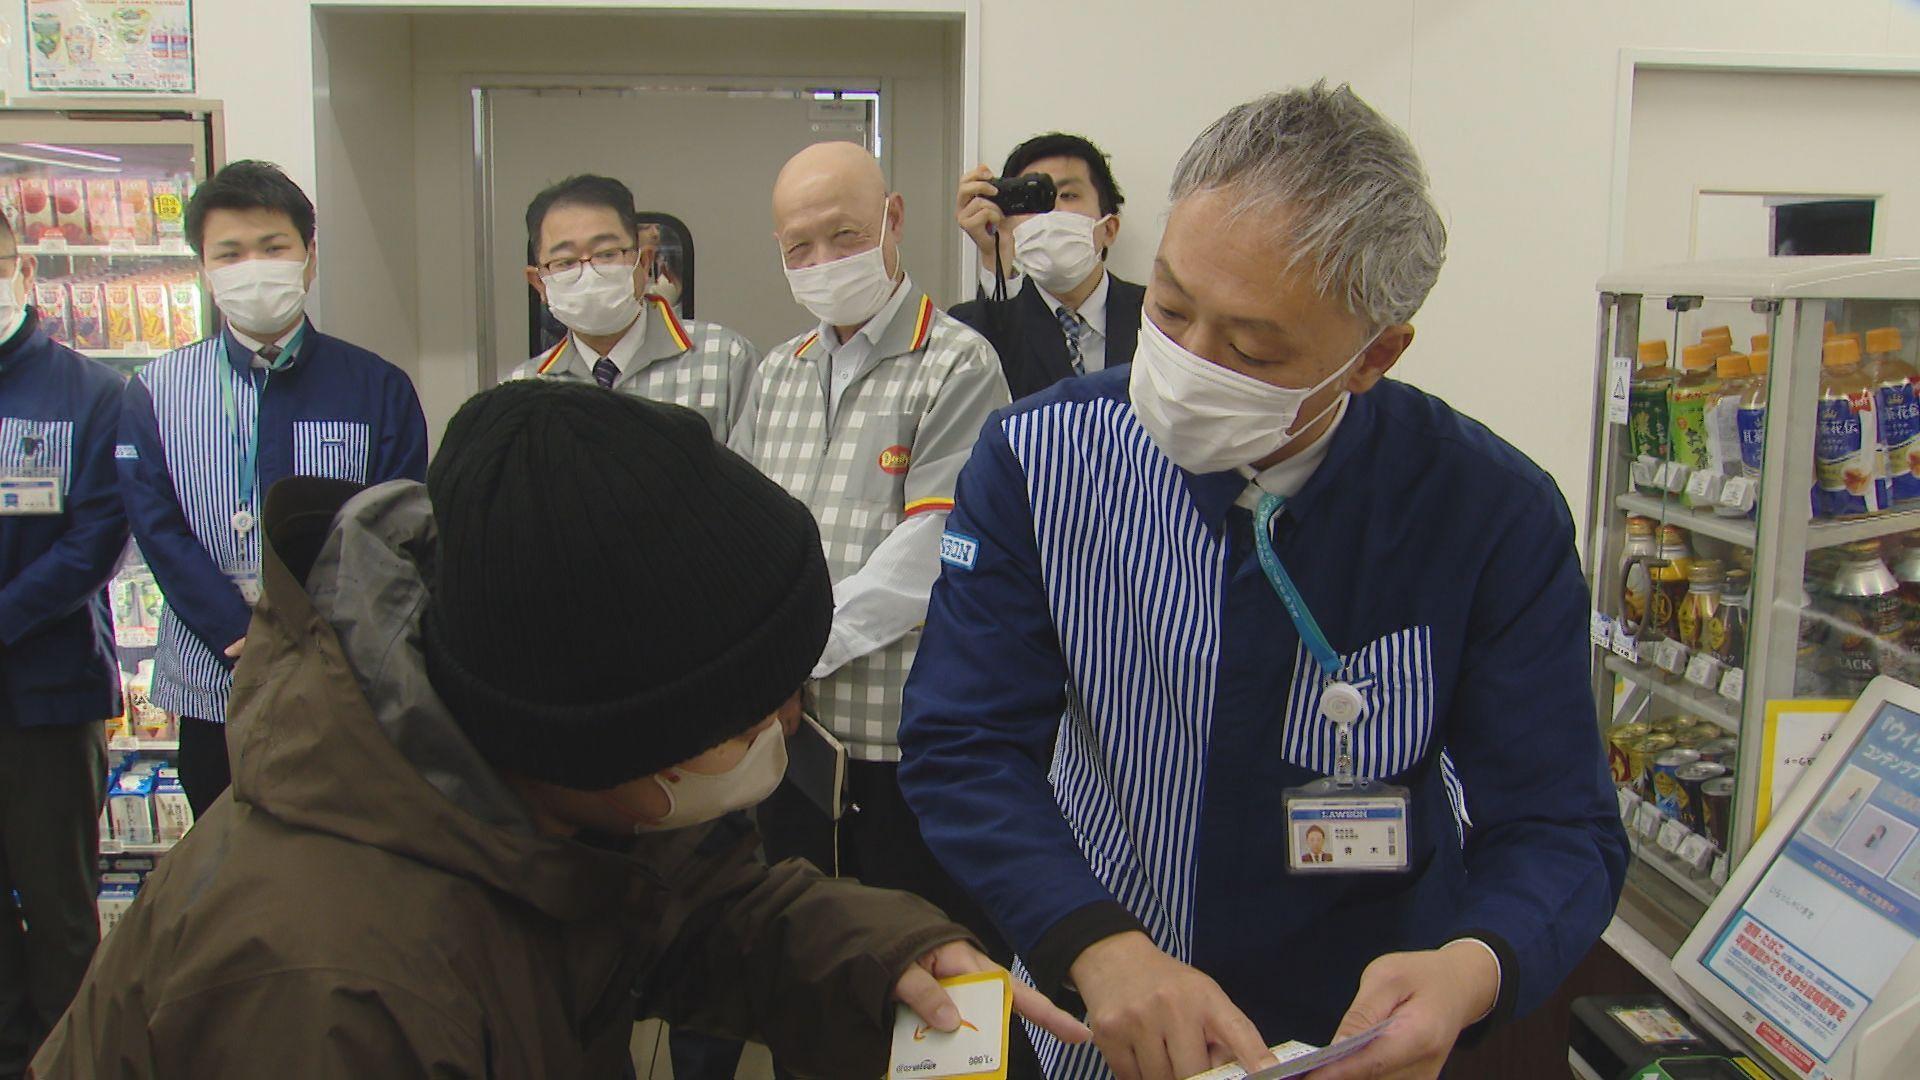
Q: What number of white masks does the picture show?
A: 7